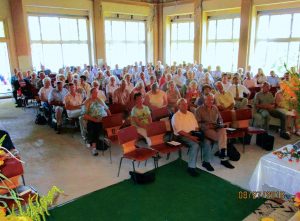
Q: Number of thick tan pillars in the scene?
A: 5